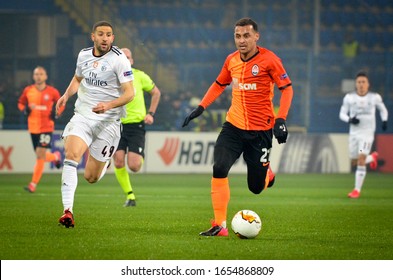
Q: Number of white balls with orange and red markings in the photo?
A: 1